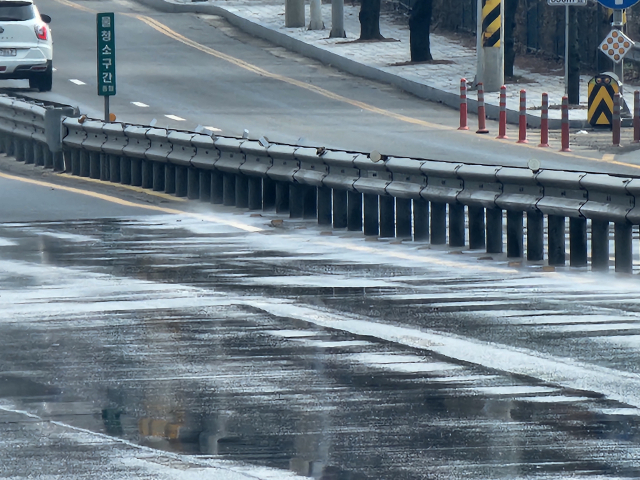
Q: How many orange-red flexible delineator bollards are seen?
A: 8